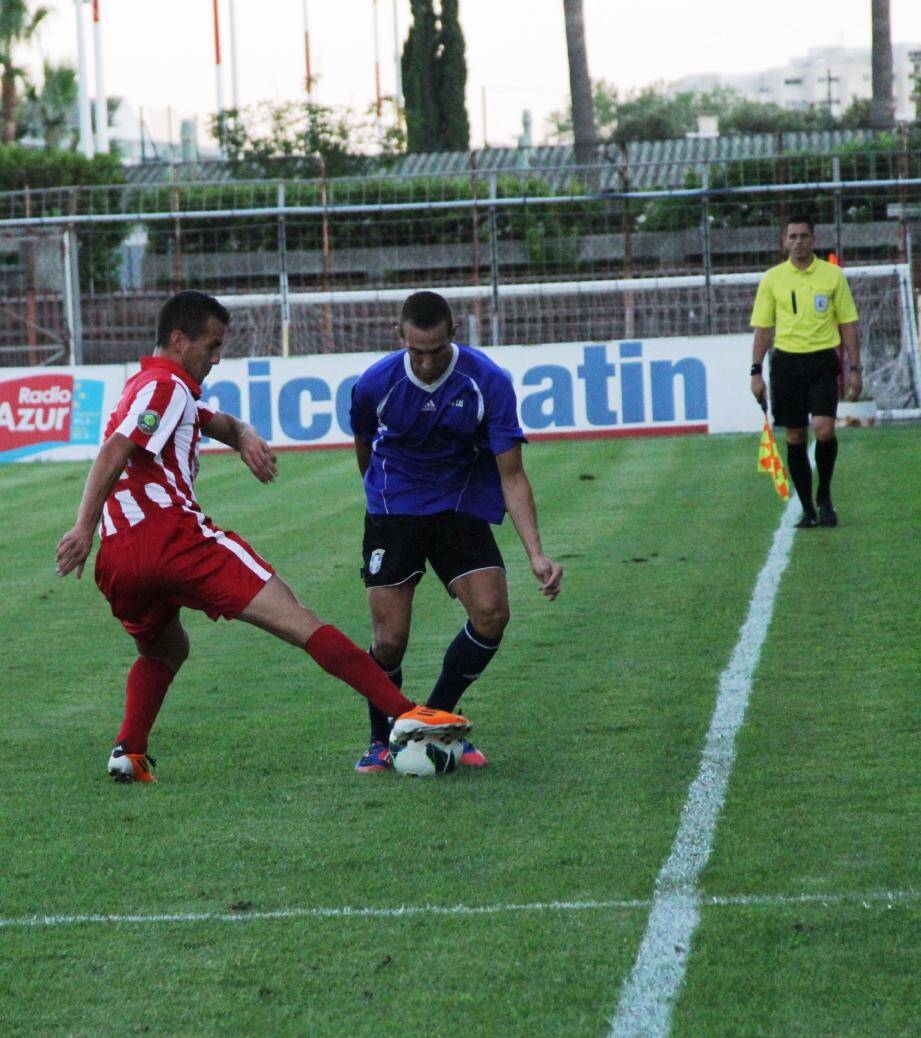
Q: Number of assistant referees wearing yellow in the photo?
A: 1